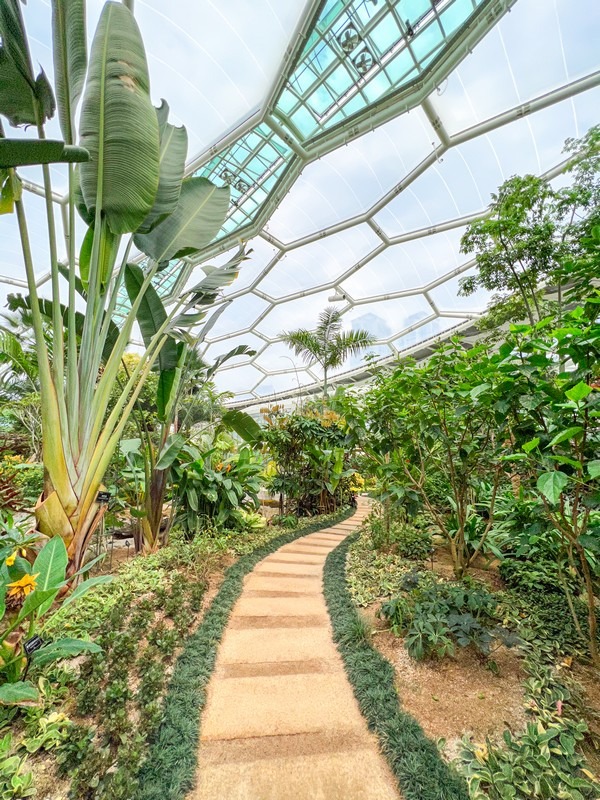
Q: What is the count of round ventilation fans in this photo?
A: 4